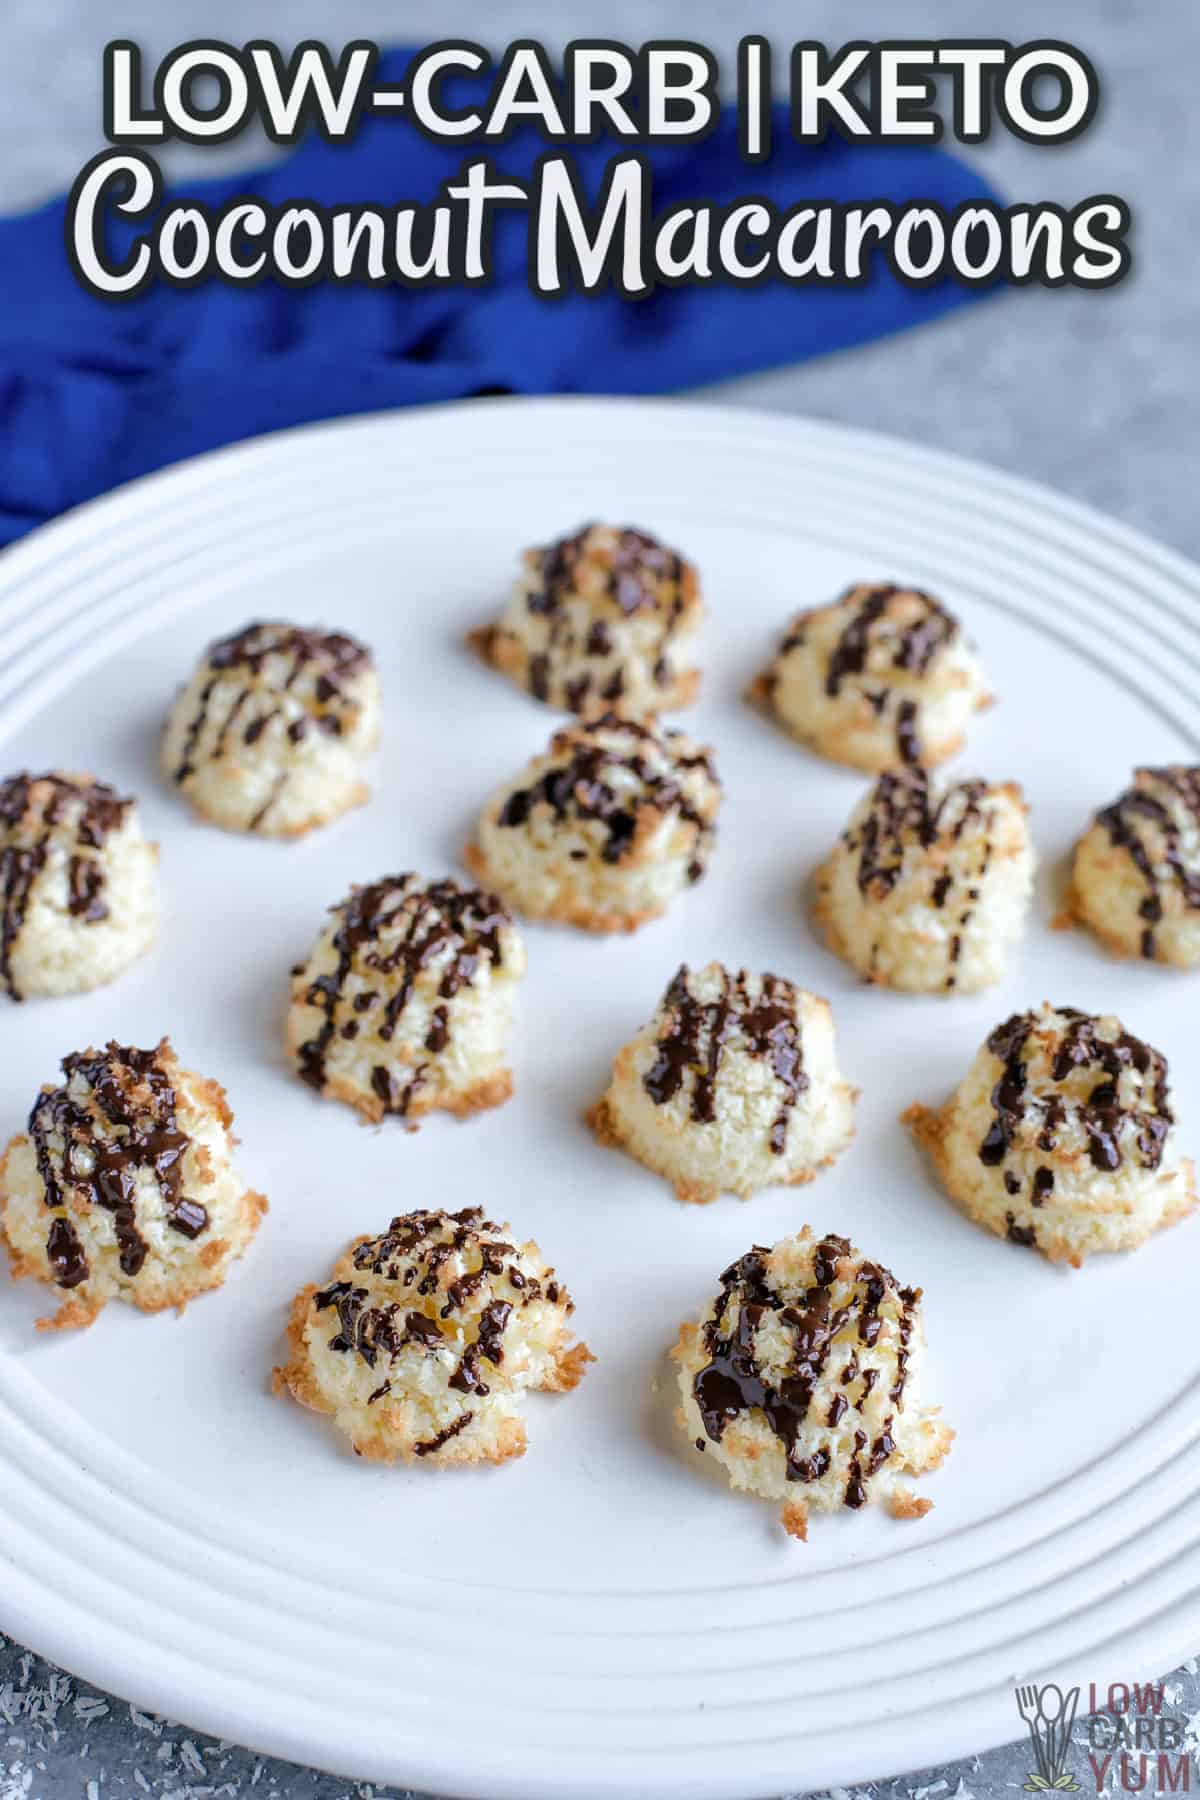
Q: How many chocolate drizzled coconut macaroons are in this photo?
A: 13